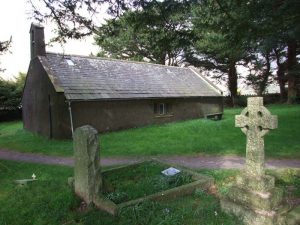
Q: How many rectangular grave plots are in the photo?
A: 1